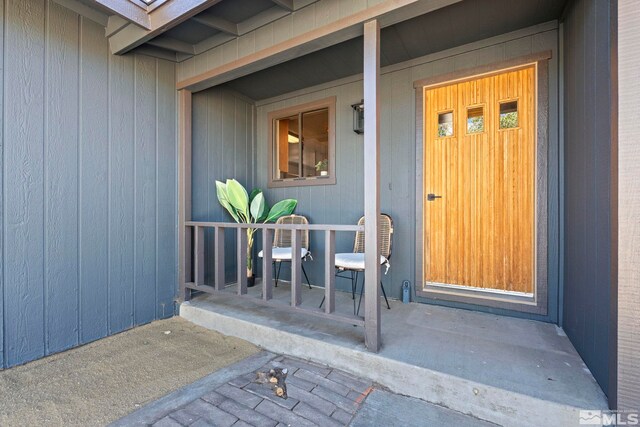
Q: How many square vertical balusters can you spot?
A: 6